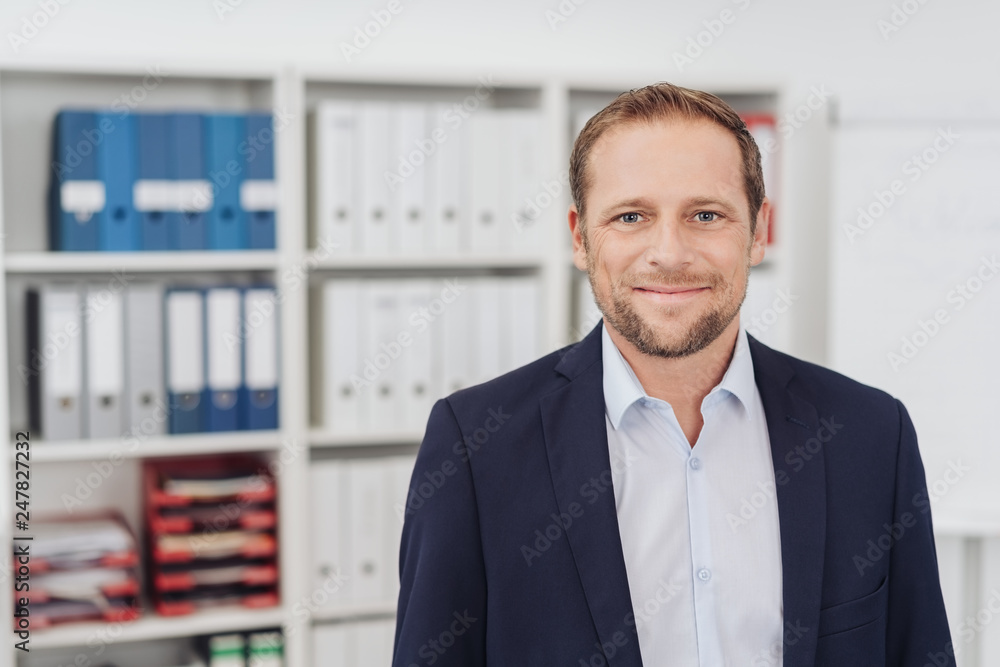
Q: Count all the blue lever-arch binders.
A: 9